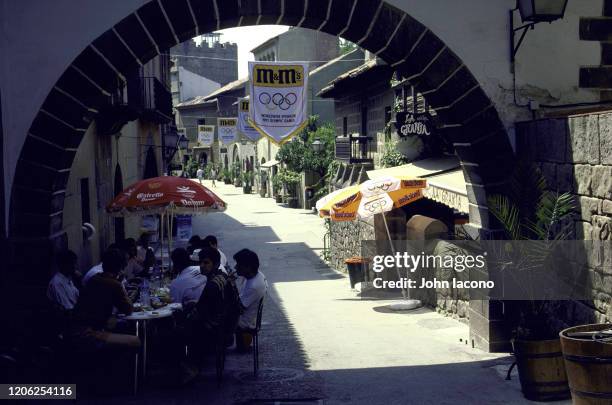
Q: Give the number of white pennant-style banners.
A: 4